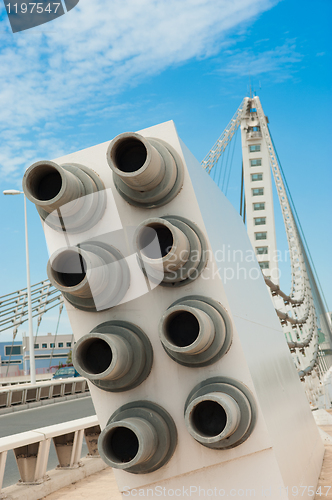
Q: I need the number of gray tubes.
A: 8